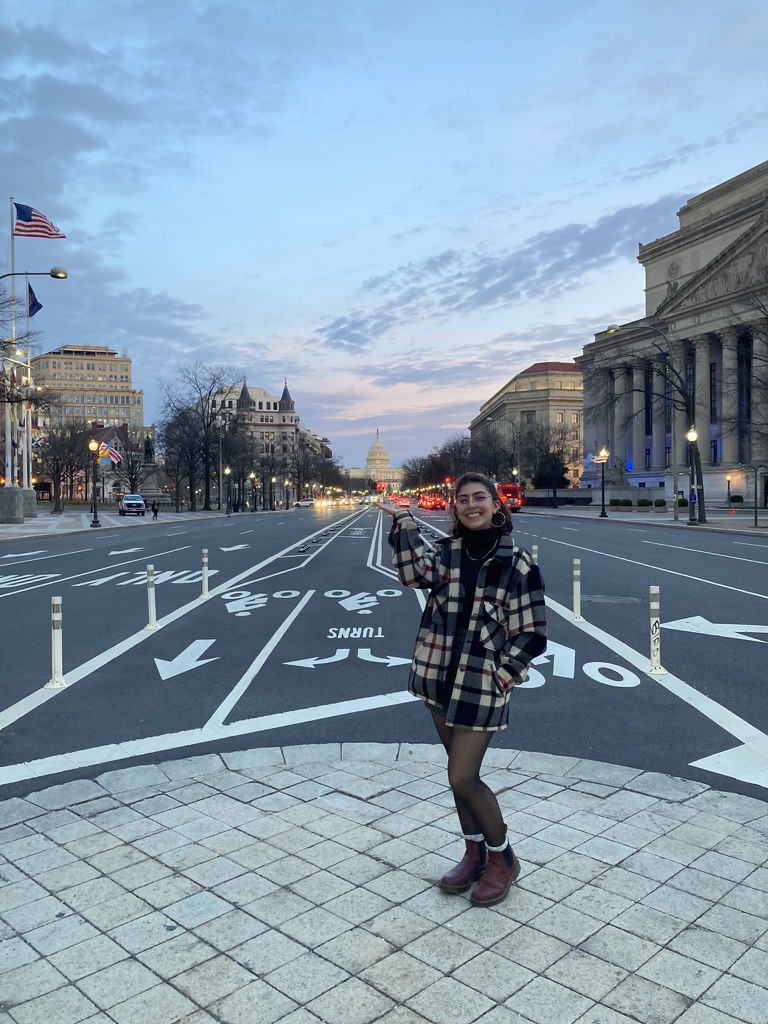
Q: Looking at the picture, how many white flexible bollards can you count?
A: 6